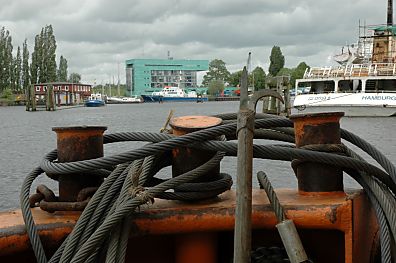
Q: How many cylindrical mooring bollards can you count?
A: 3